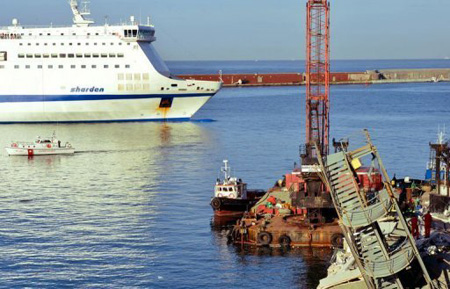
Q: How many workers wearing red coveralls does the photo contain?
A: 2